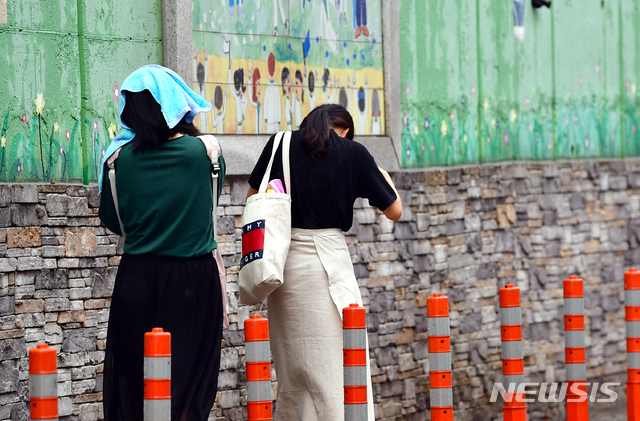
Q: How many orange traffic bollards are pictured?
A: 8